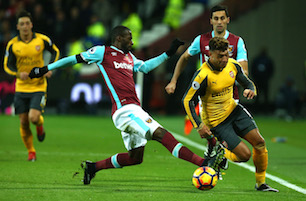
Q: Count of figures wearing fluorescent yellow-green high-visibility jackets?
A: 4